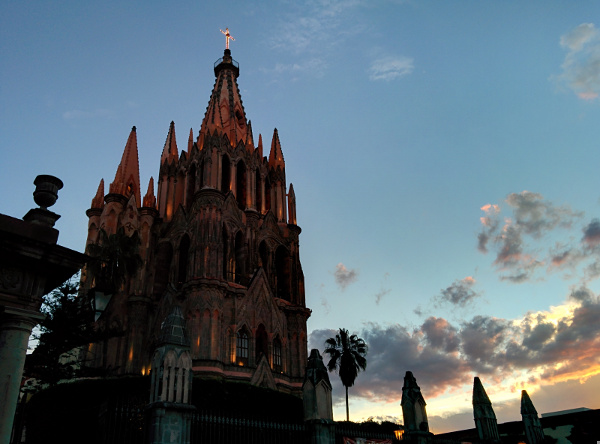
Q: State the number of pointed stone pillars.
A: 5